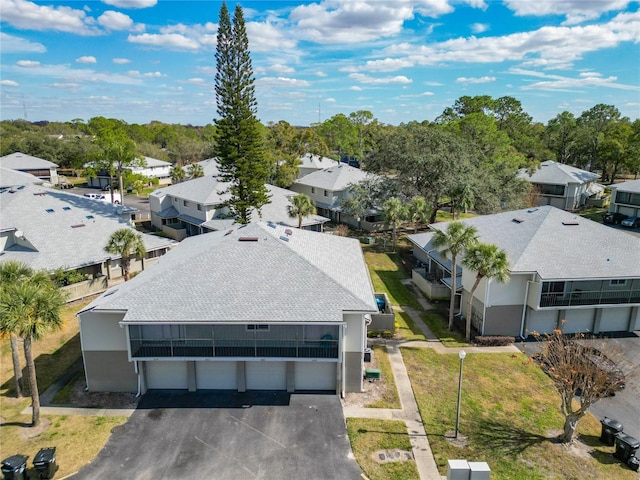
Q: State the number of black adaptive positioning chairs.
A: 0